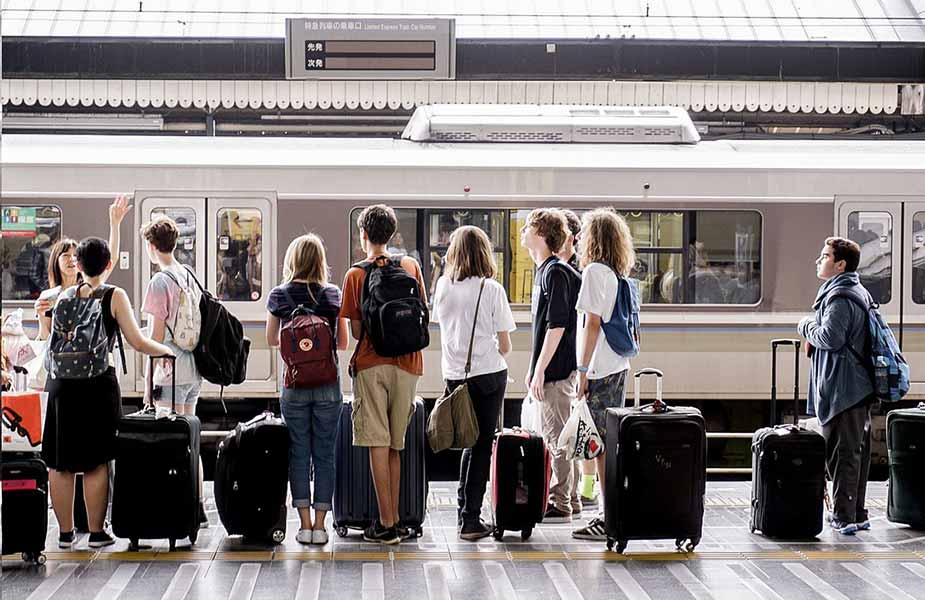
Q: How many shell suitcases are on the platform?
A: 1